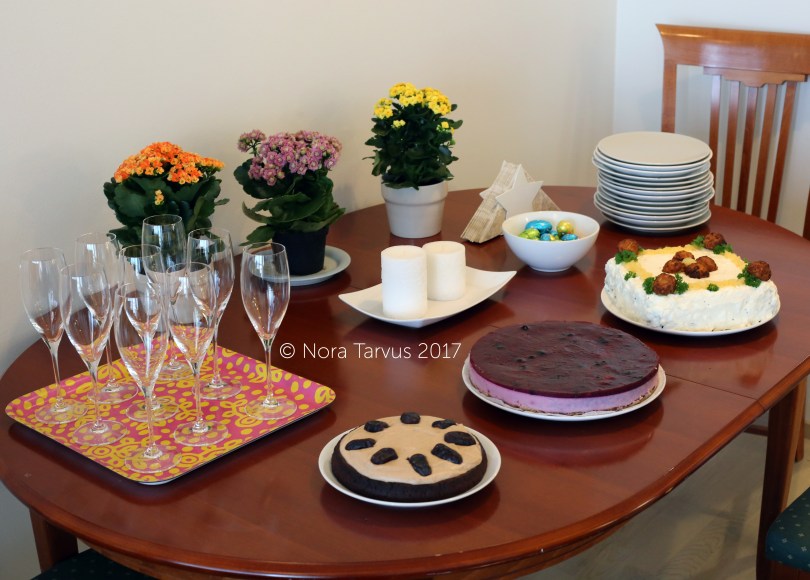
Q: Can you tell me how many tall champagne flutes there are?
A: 9